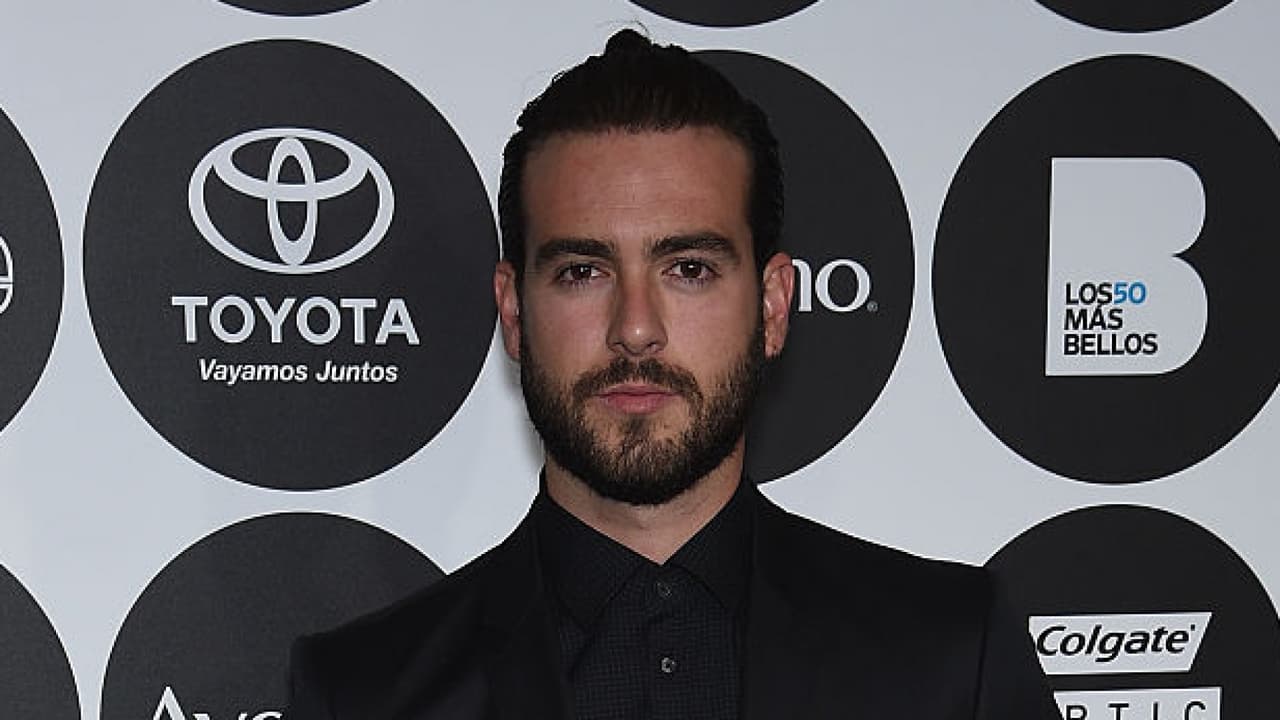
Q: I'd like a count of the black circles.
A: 10